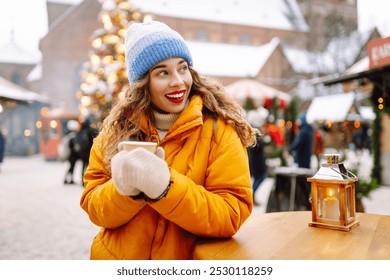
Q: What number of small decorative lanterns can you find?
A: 1